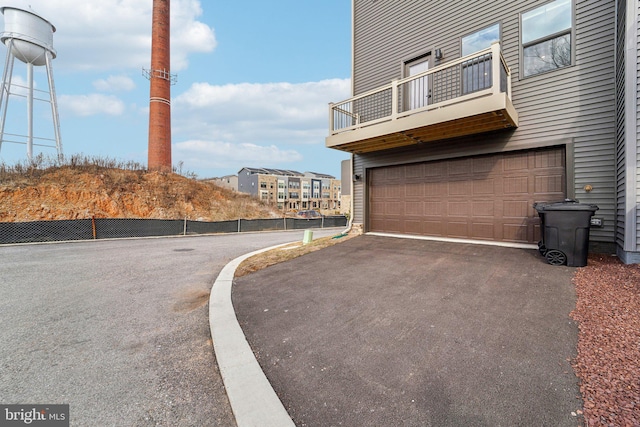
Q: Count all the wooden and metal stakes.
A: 5